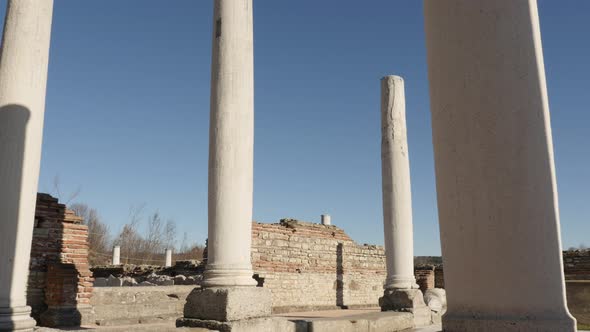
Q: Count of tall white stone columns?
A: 4